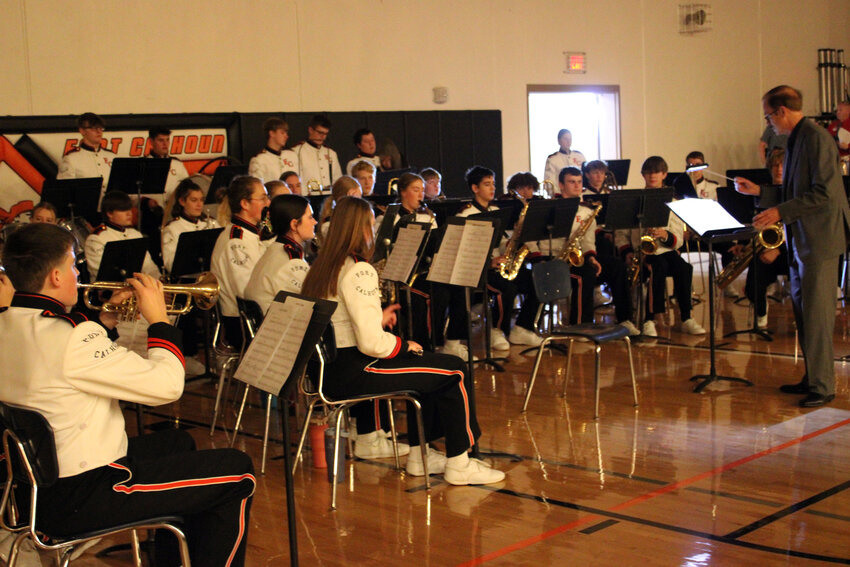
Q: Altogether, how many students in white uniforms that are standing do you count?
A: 6